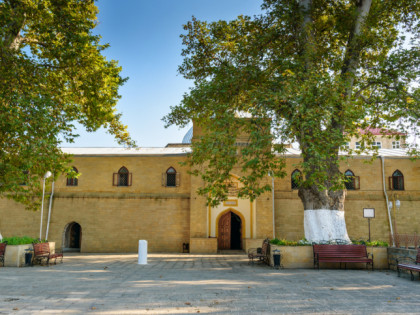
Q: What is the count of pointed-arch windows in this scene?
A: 6